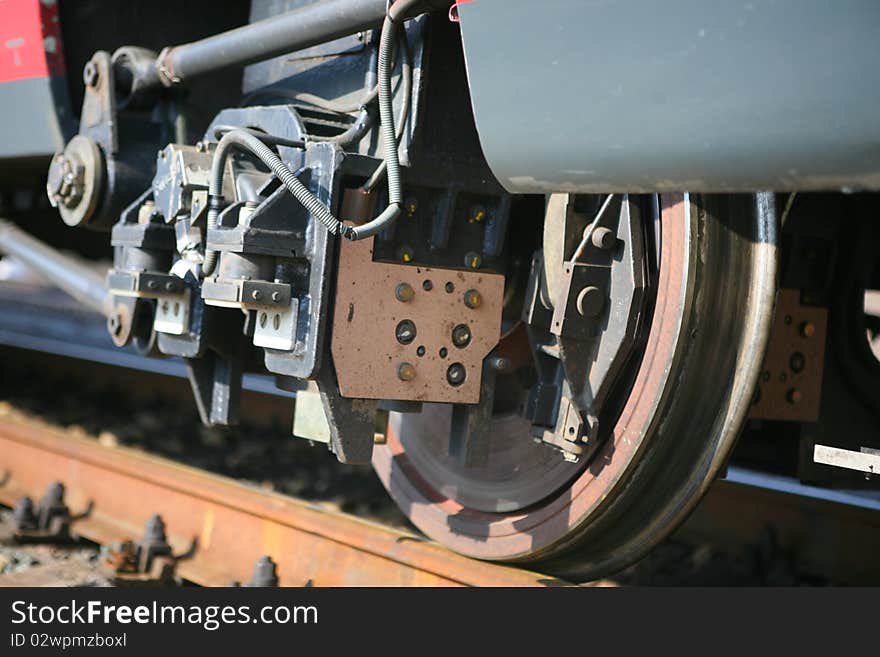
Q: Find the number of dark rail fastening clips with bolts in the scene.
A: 3